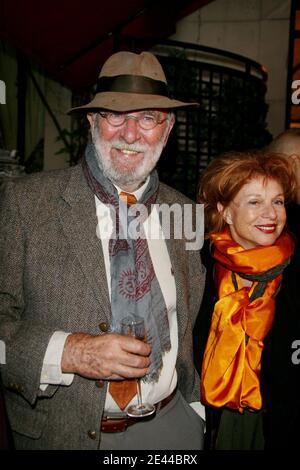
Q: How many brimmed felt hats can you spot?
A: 1